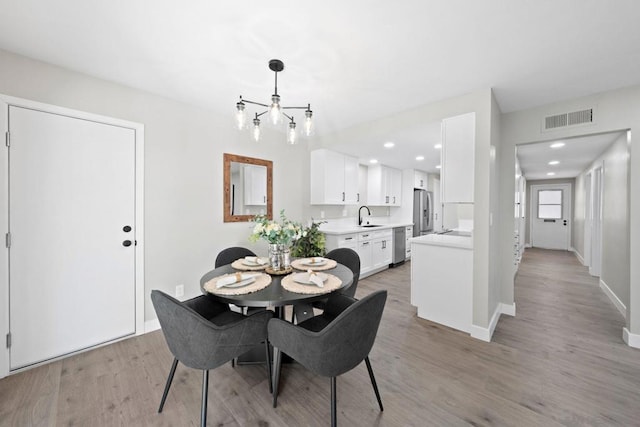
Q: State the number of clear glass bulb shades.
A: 5